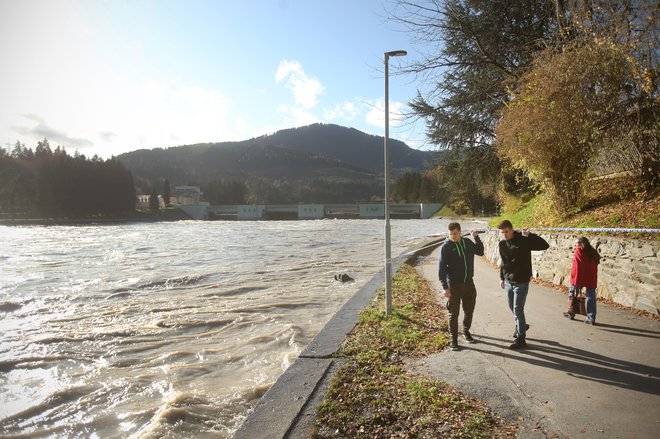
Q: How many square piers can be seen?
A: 3